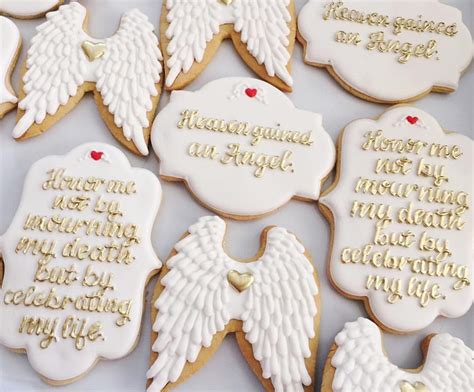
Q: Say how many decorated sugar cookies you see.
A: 10